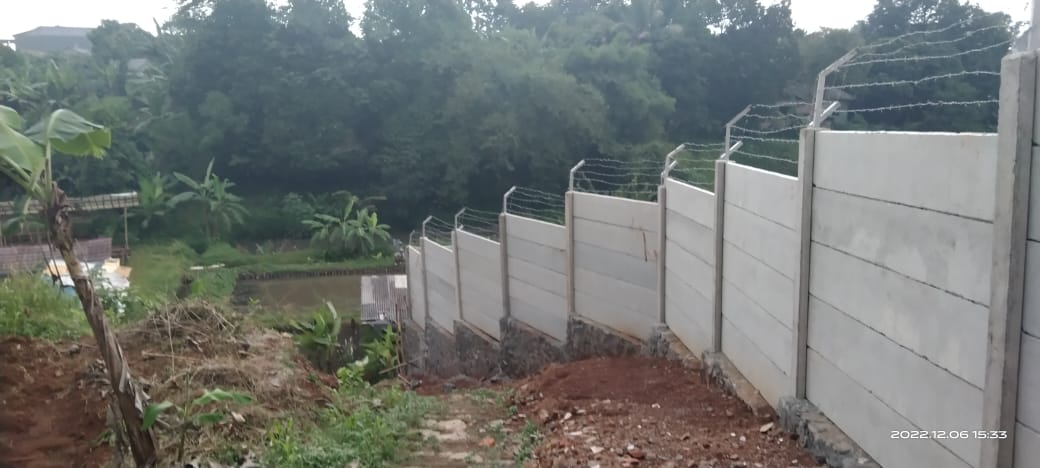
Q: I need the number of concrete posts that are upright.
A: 9